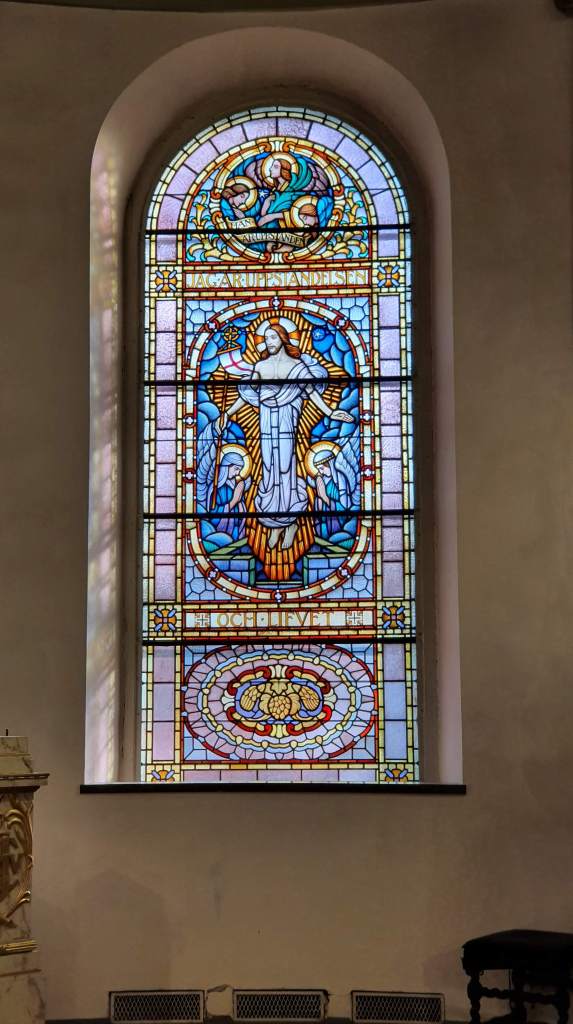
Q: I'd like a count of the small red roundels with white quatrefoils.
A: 10